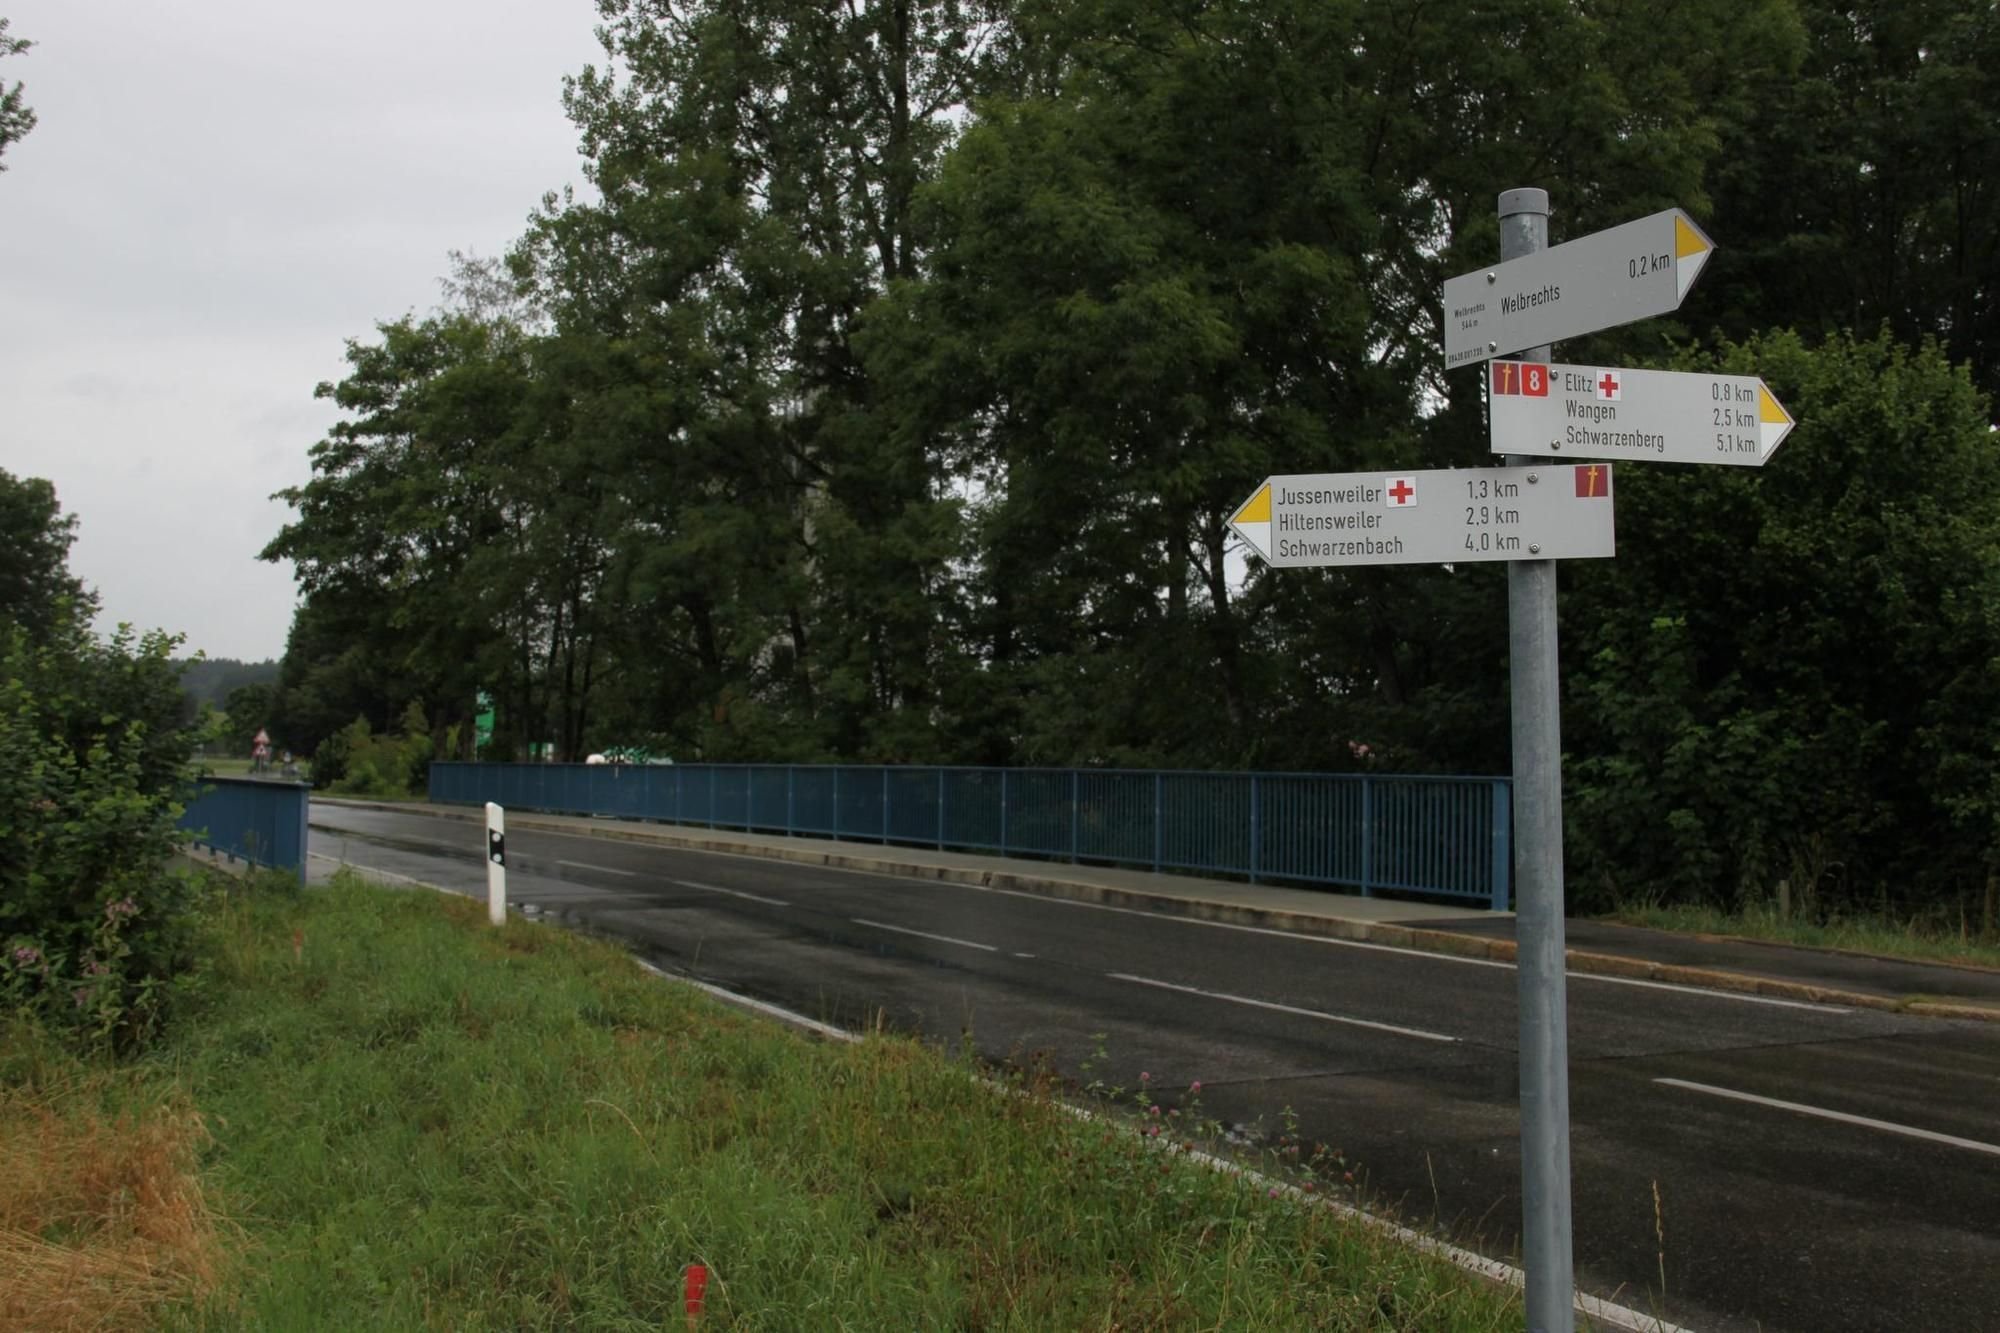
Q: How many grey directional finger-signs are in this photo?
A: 3